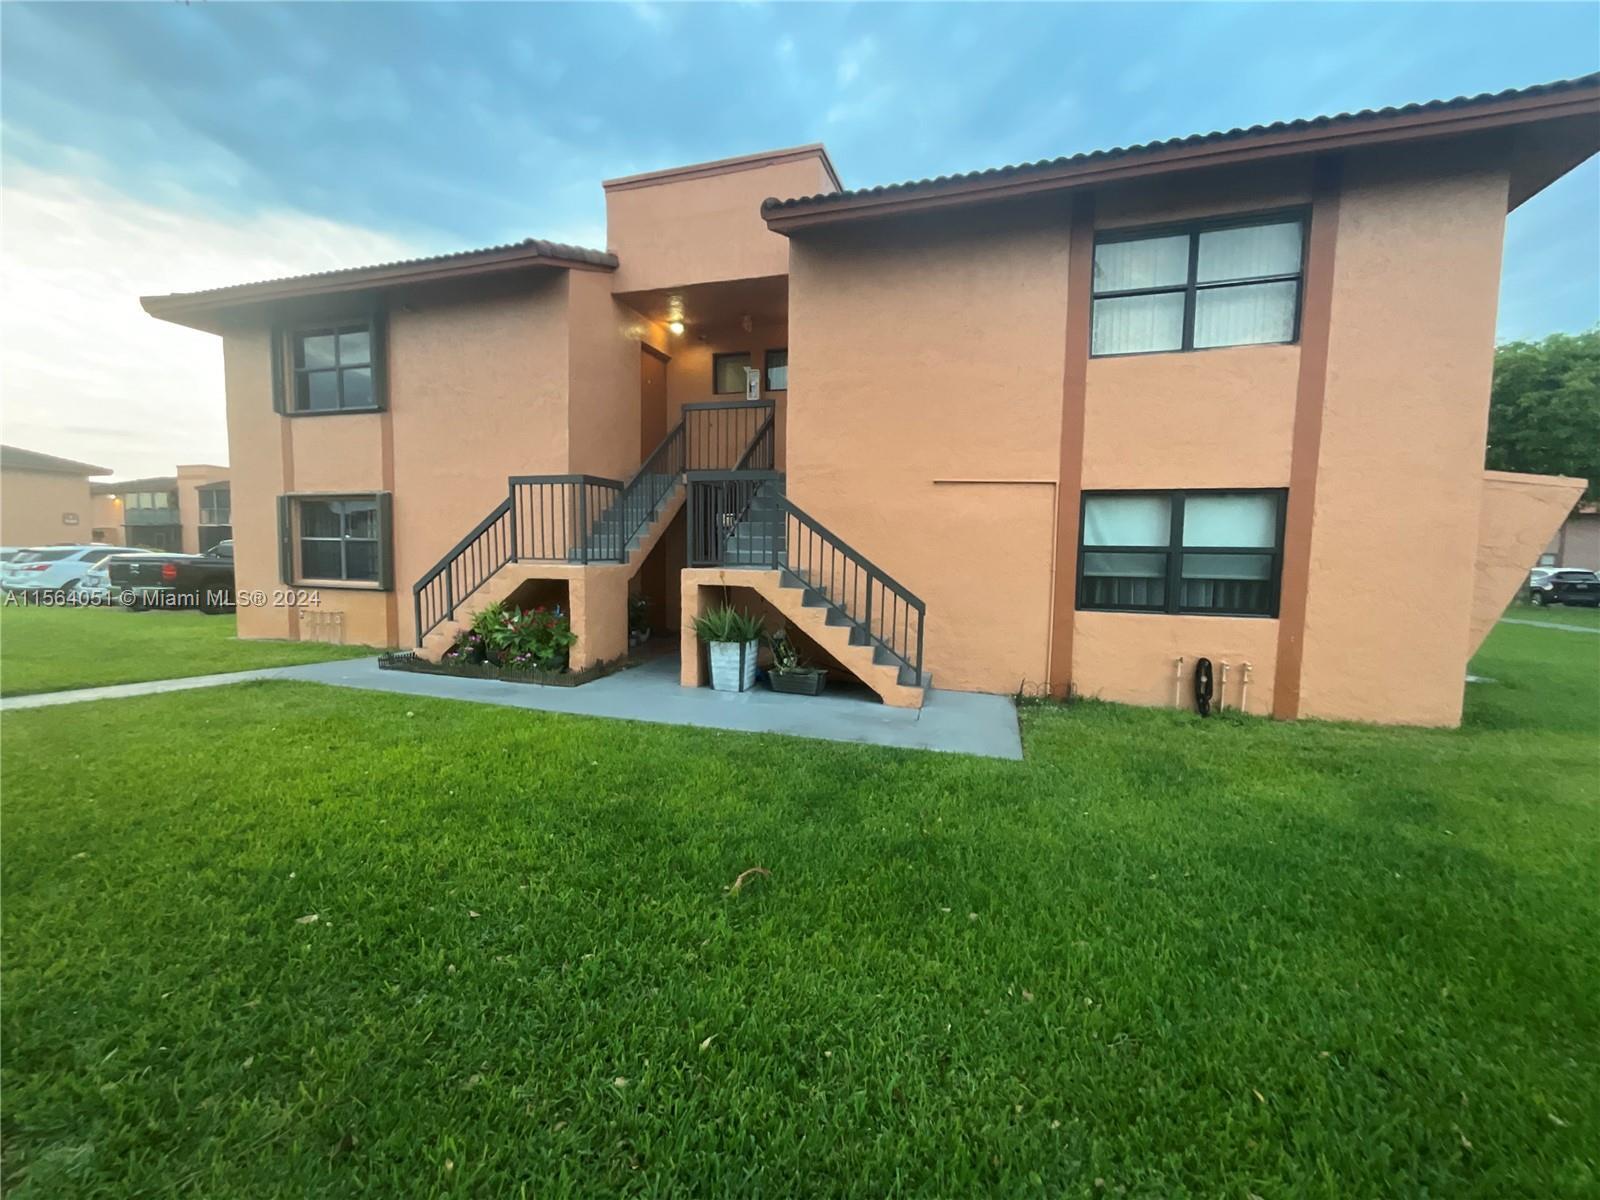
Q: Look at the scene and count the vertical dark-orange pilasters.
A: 4